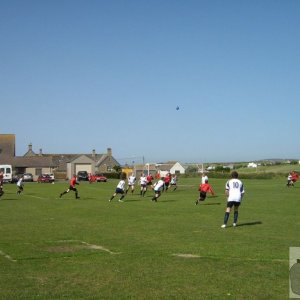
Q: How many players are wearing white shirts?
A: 9